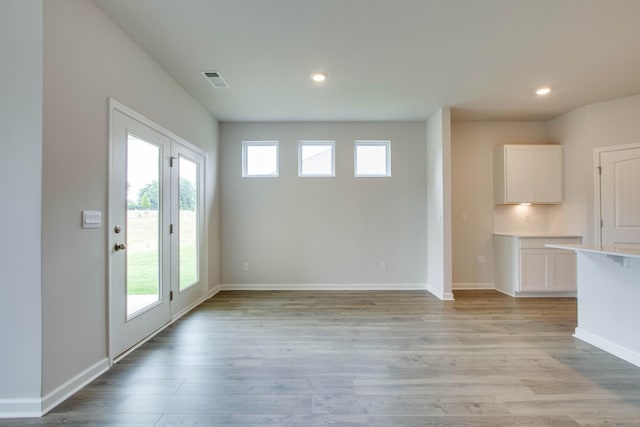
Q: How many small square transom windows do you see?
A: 3